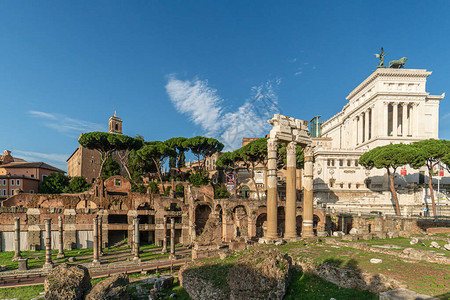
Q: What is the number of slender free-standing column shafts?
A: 9